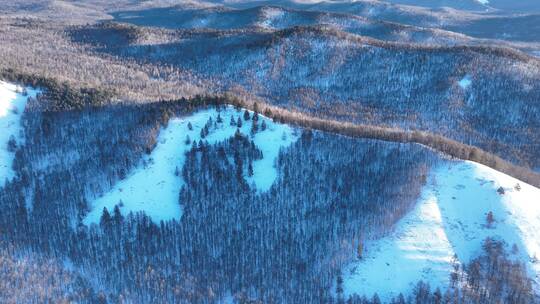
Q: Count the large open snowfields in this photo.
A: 3